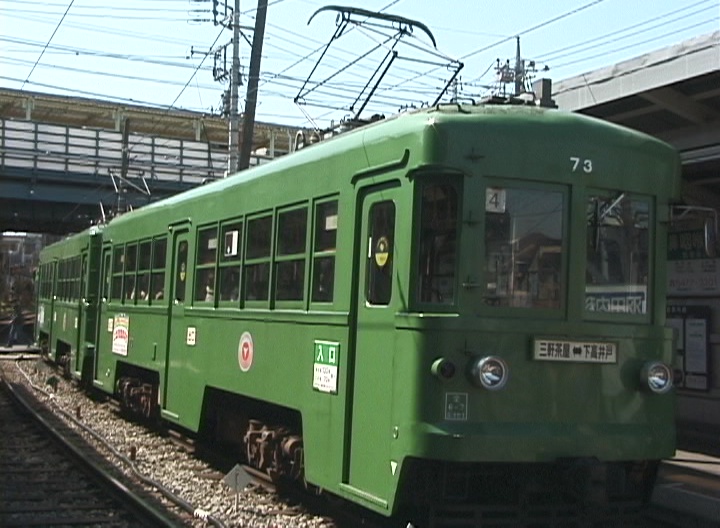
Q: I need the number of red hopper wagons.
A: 0